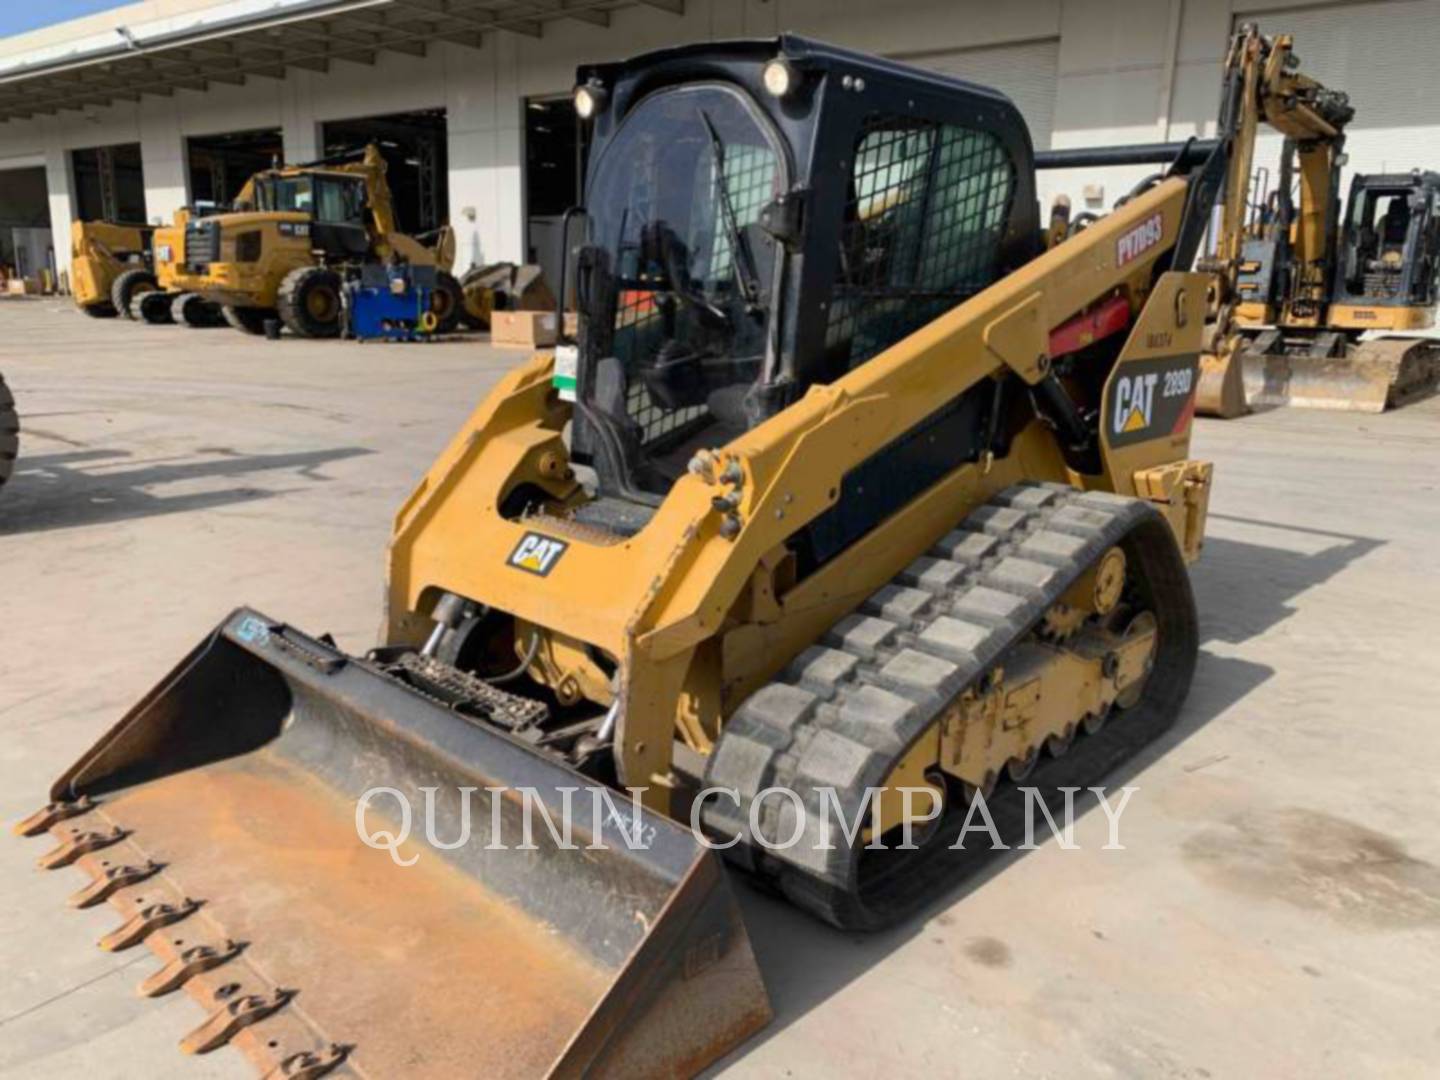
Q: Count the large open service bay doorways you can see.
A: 5